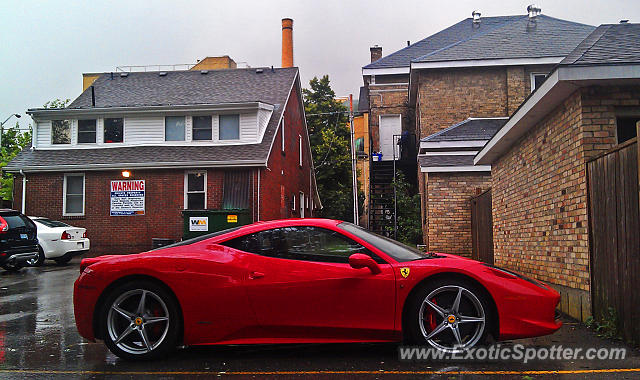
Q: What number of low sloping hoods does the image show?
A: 1